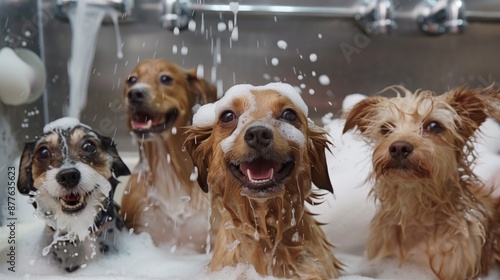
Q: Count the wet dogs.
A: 4